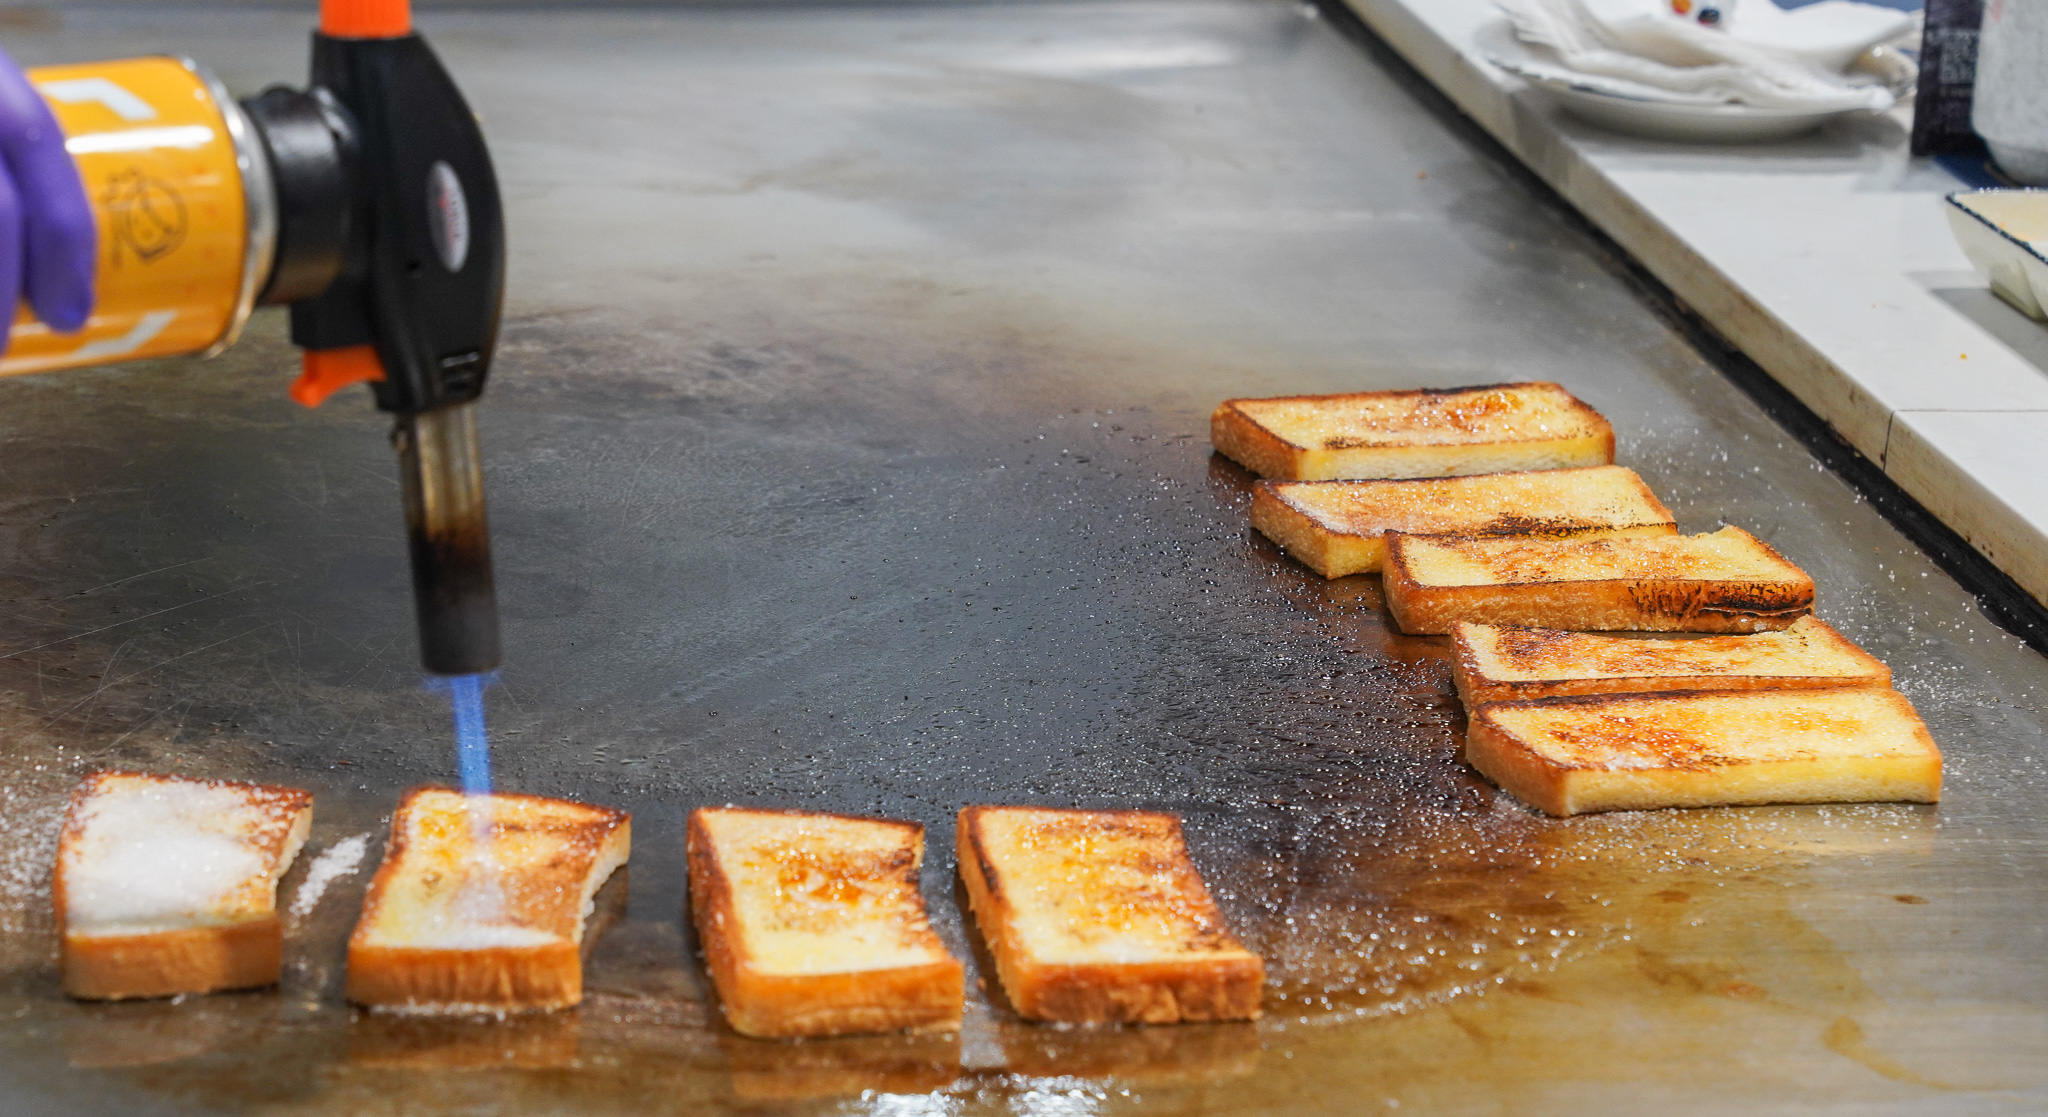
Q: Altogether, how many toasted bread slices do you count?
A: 9